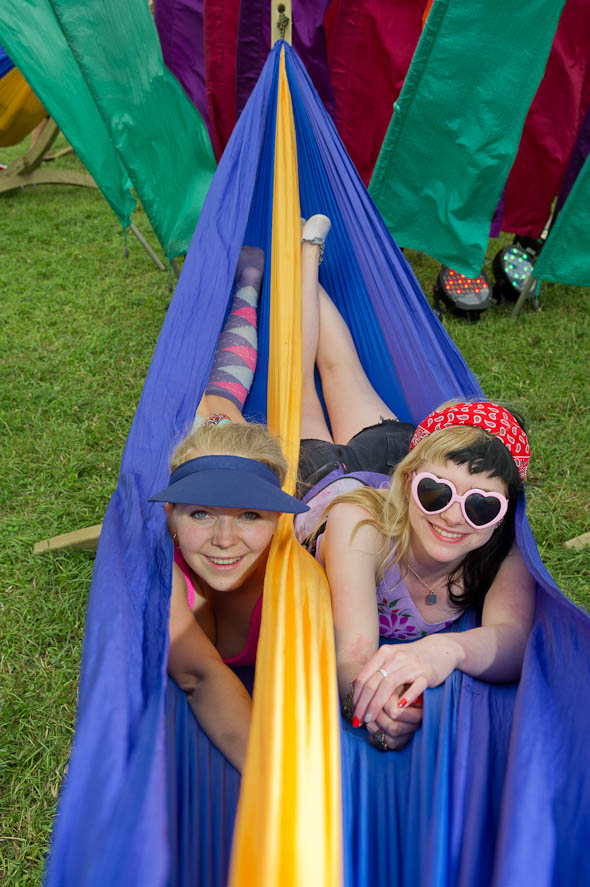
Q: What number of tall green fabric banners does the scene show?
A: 4